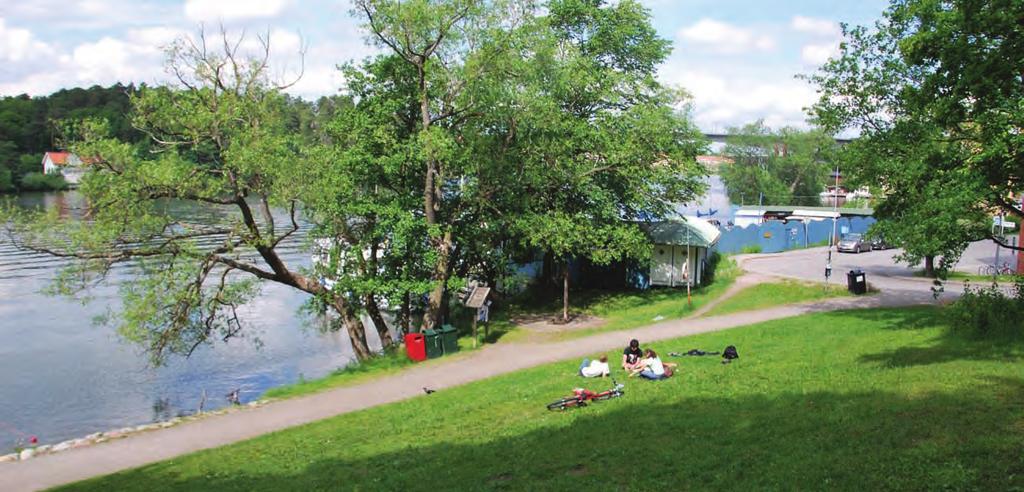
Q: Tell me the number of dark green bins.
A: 2